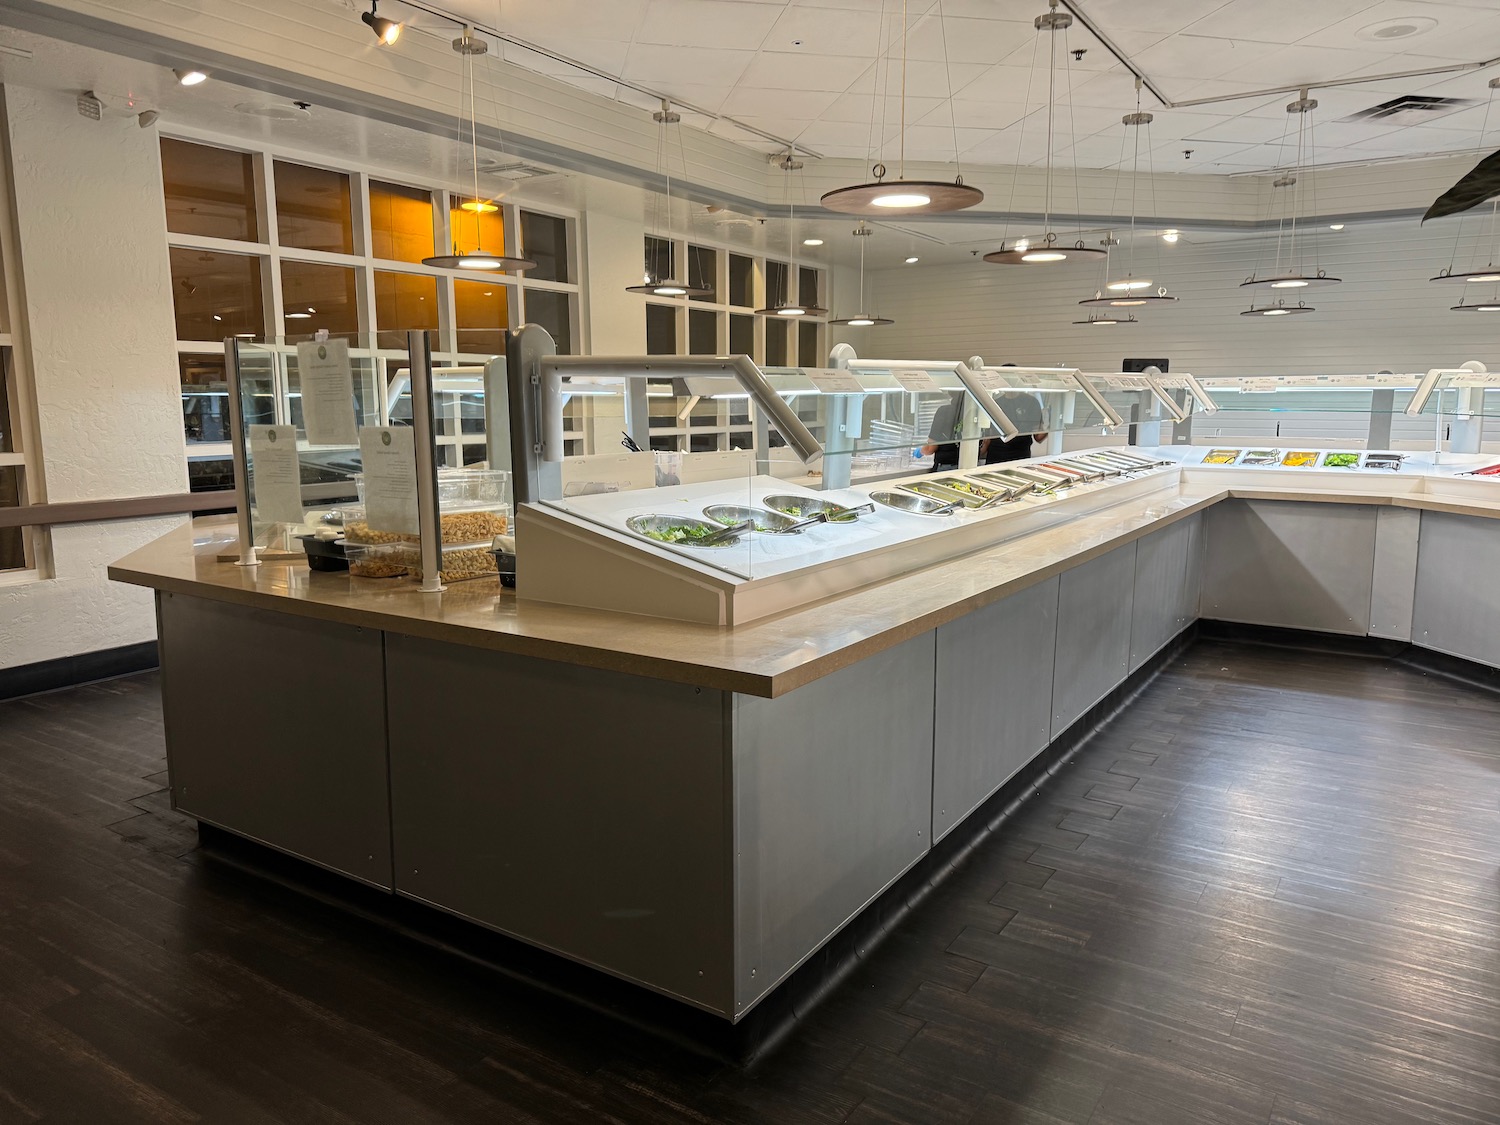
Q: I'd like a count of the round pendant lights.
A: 12